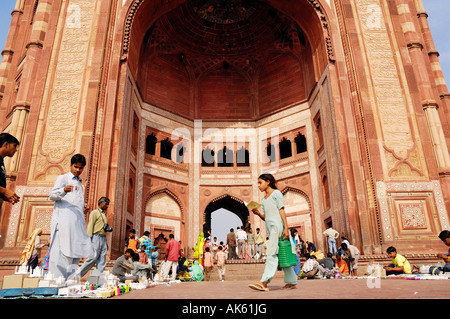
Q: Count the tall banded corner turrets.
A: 4